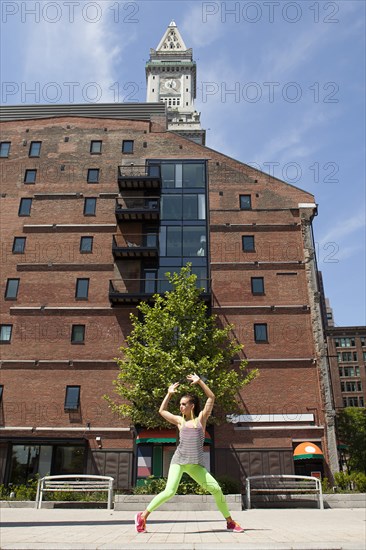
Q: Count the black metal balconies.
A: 4